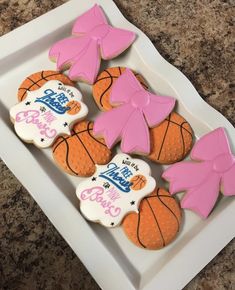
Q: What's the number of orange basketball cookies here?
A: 5